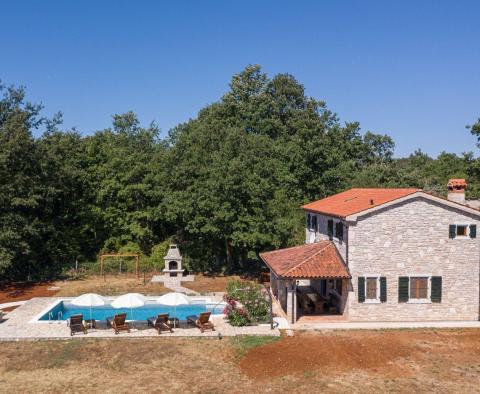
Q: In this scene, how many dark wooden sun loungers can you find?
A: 4